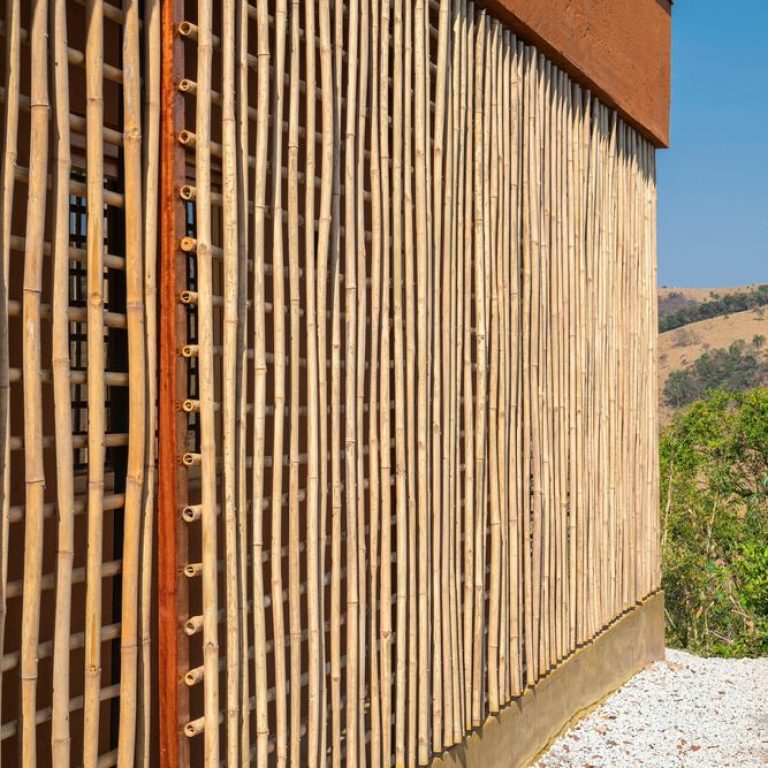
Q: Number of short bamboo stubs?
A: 14